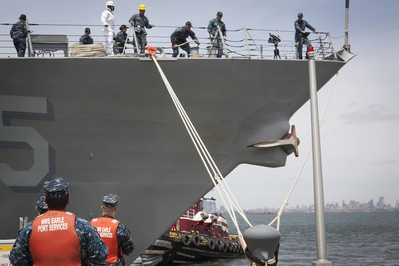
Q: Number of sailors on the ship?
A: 8